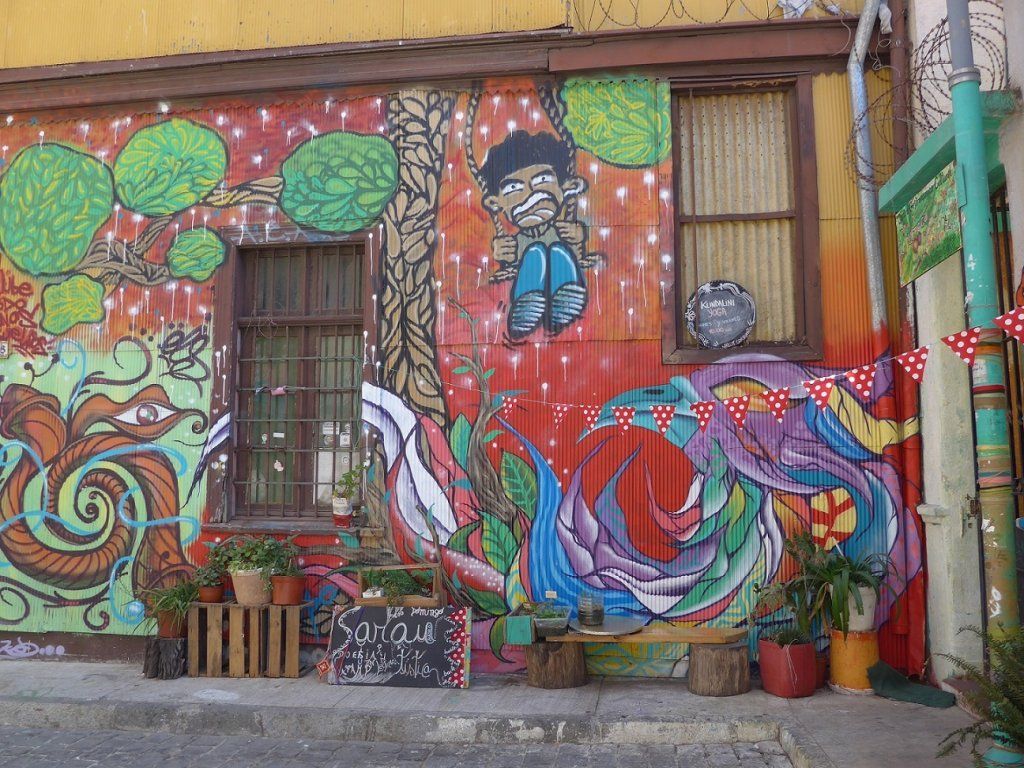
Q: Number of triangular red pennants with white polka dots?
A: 13